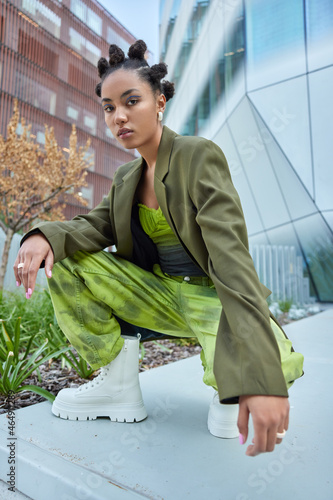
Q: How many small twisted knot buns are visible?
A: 6